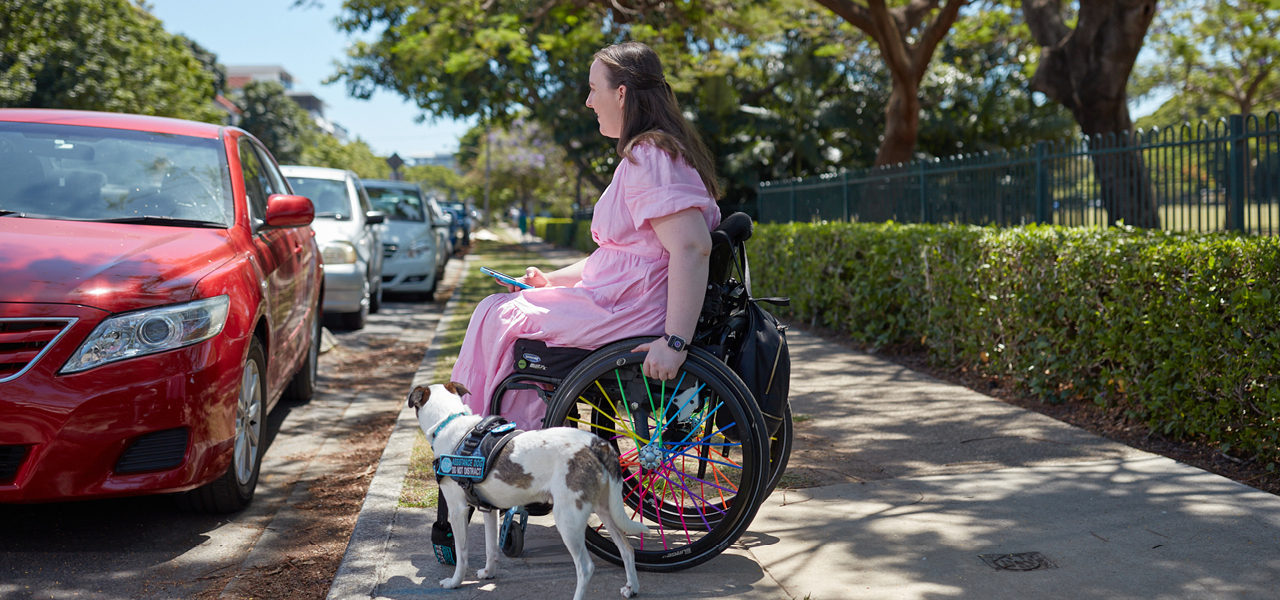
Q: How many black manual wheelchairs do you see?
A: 1